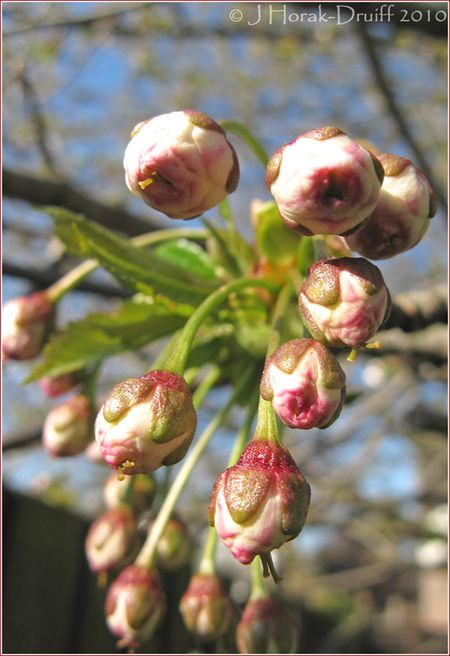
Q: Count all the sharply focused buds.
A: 7